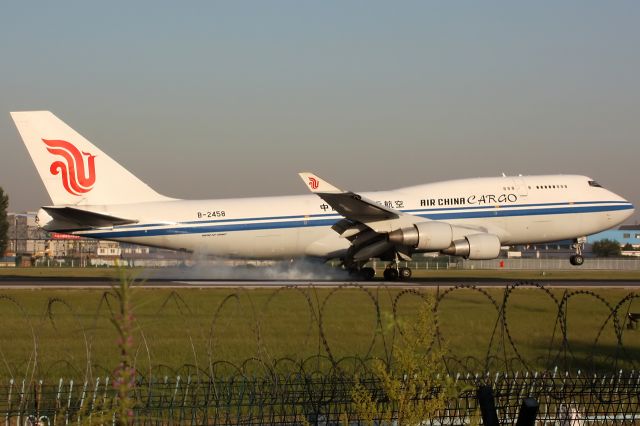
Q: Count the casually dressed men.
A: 0